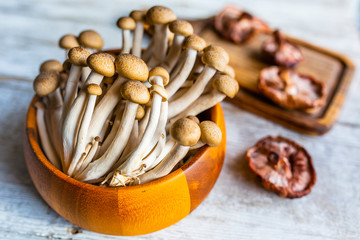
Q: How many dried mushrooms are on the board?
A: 3